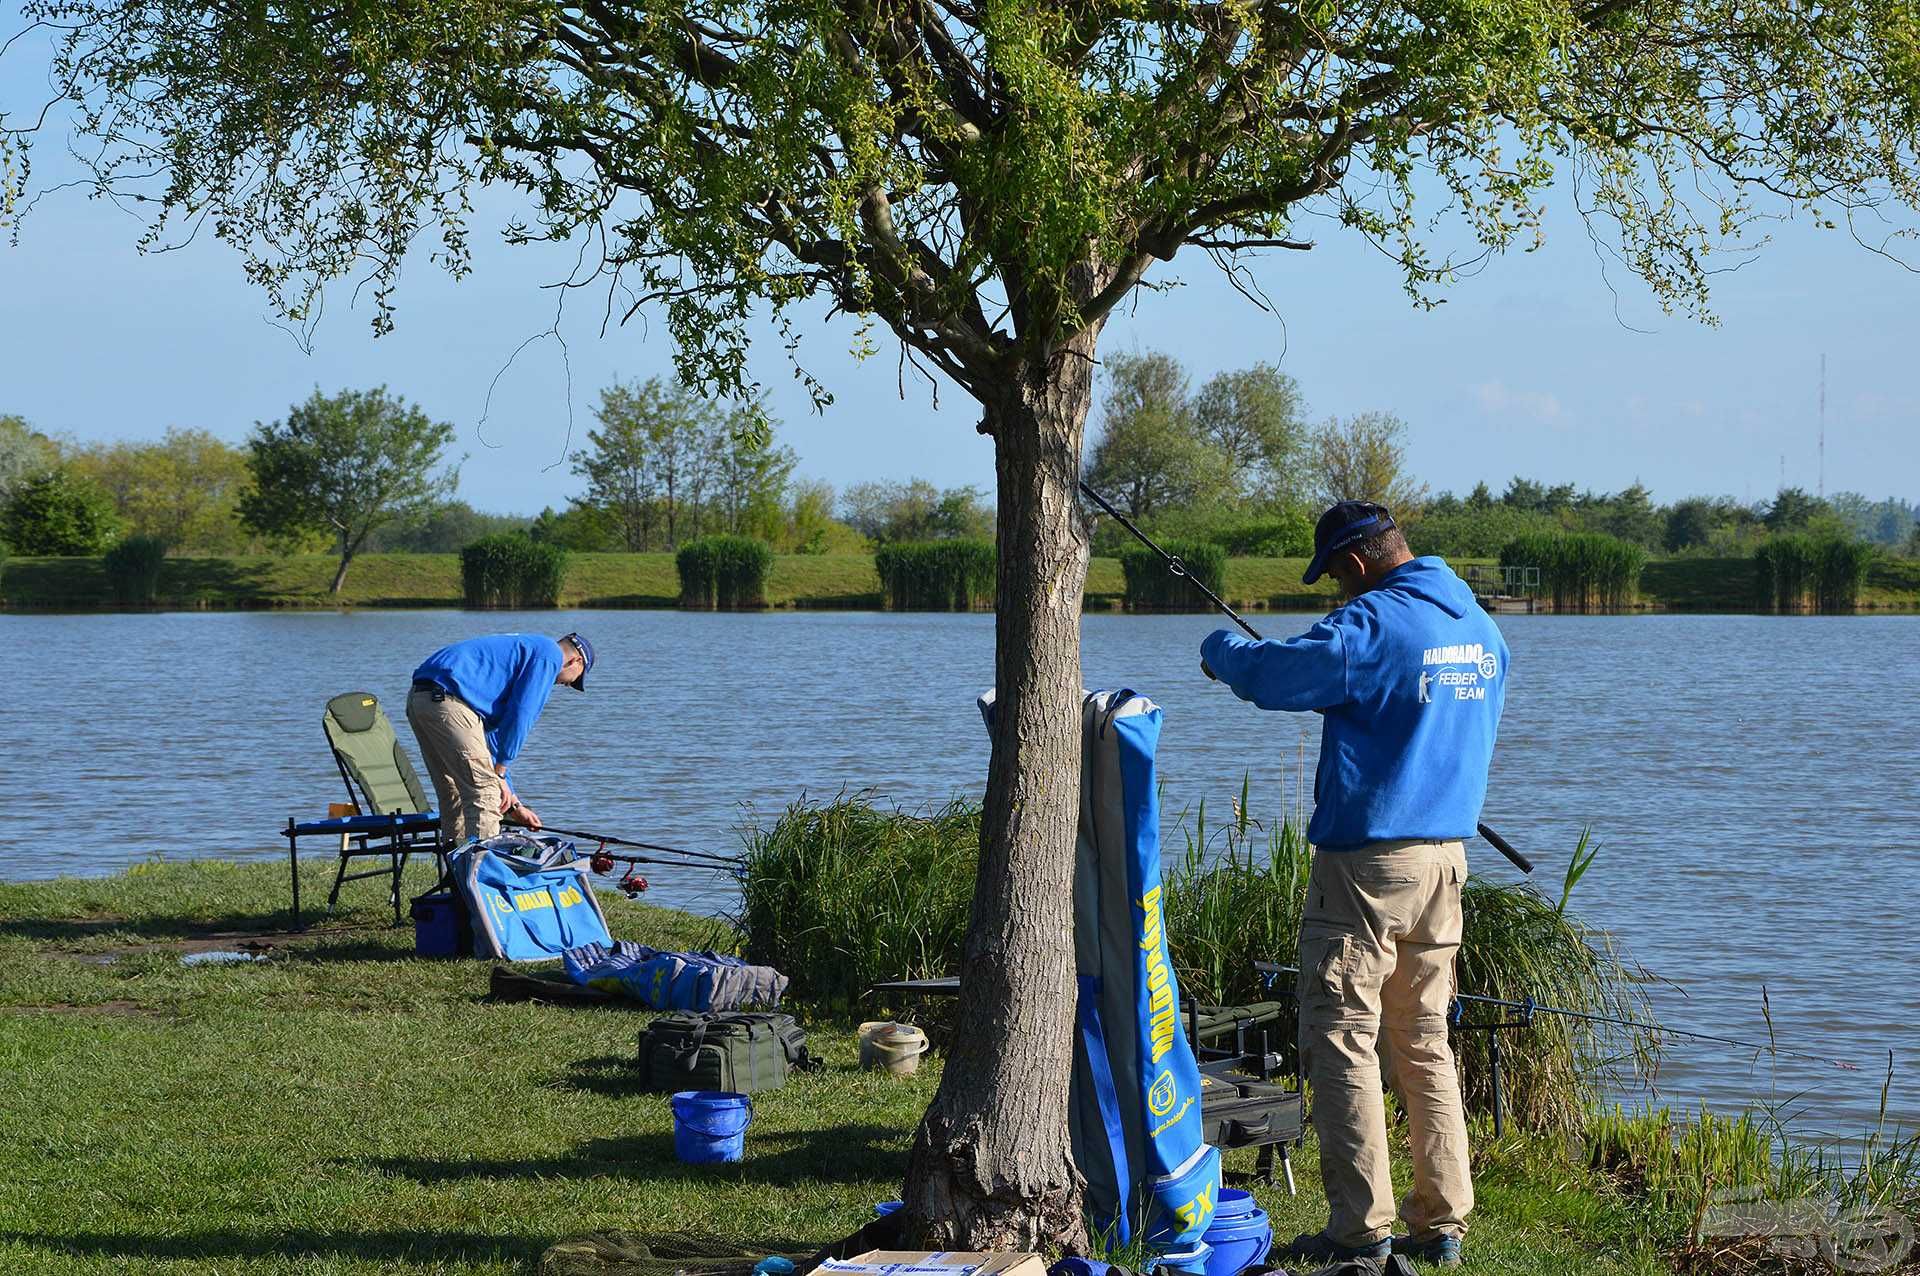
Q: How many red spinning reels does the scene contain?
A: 2